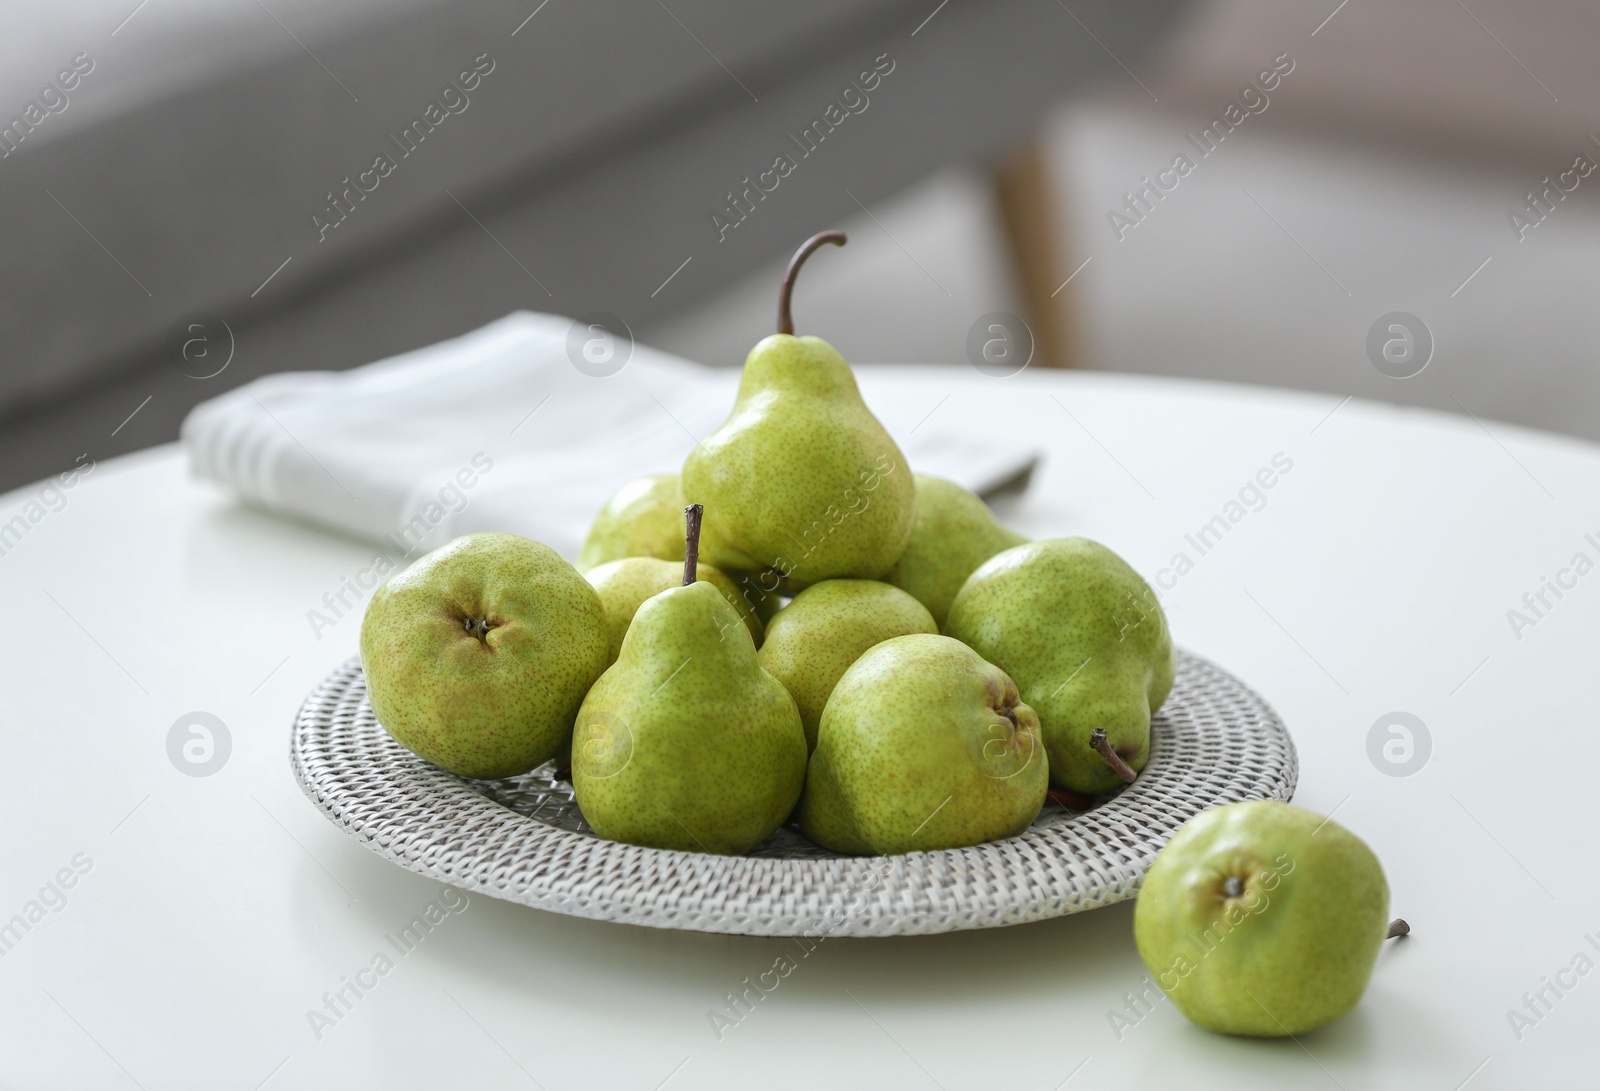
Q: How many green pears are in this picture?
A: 10